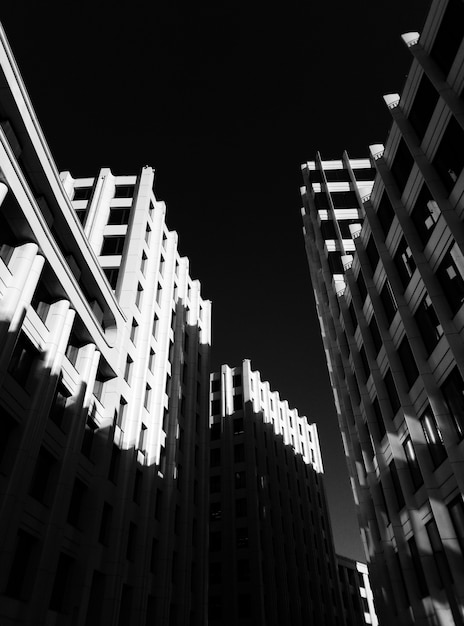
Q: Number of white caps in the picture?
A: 7